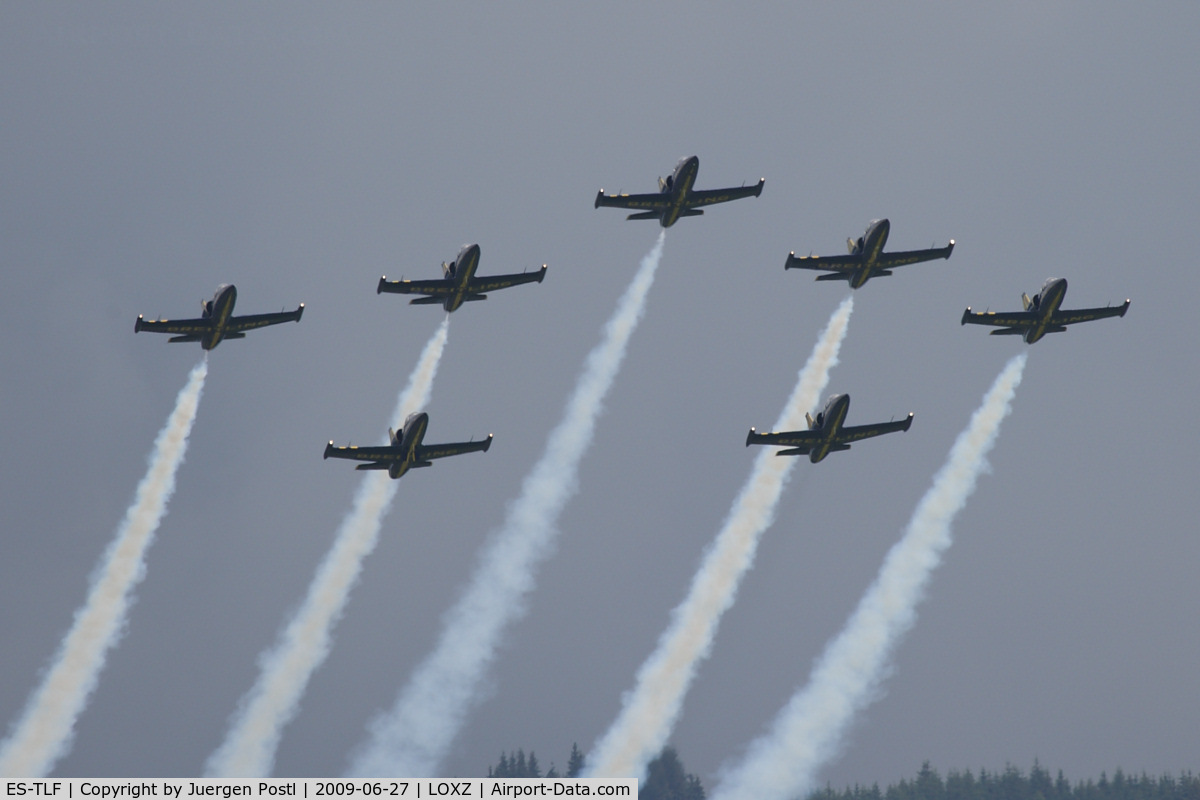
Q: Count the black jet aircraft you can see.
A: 7